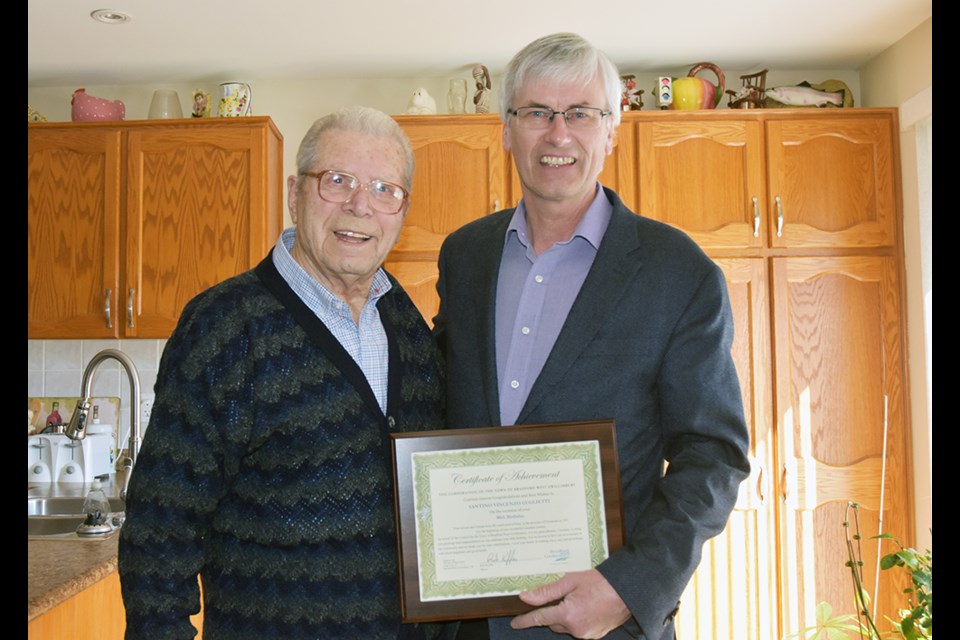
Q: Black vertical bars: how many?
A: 2